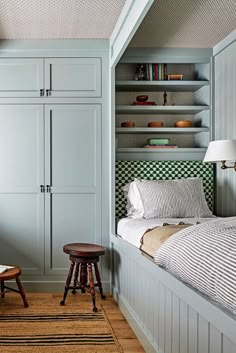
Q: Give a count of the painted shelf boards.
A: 4